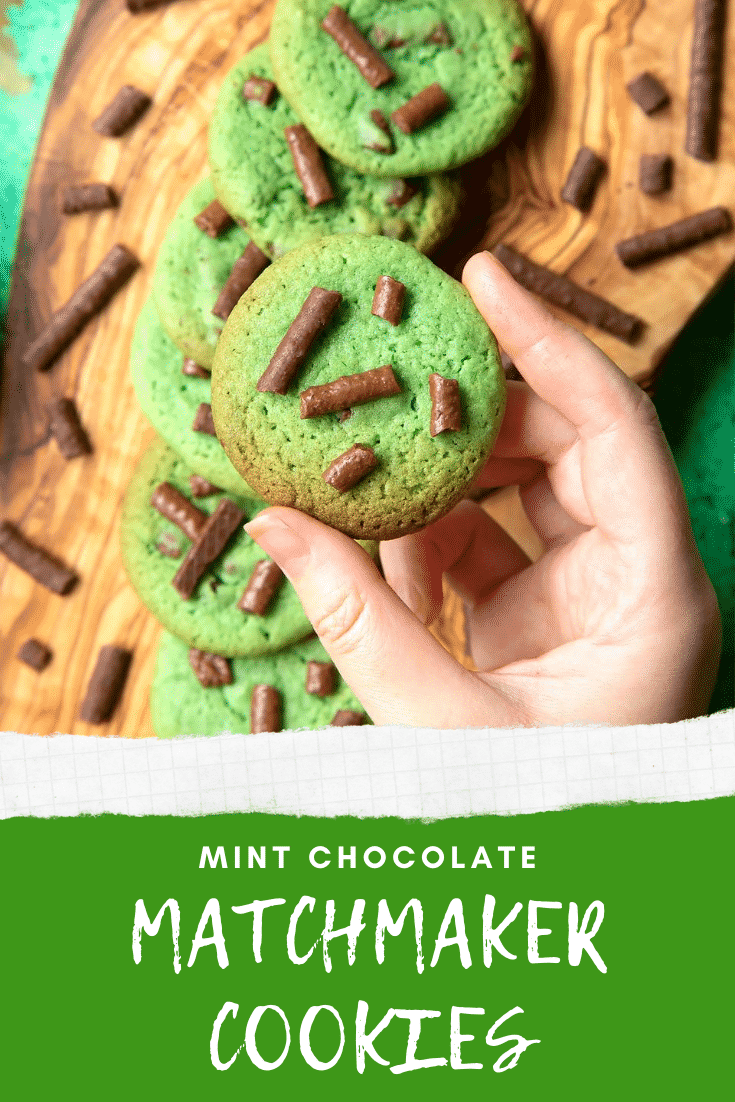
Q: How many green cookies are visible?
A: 7